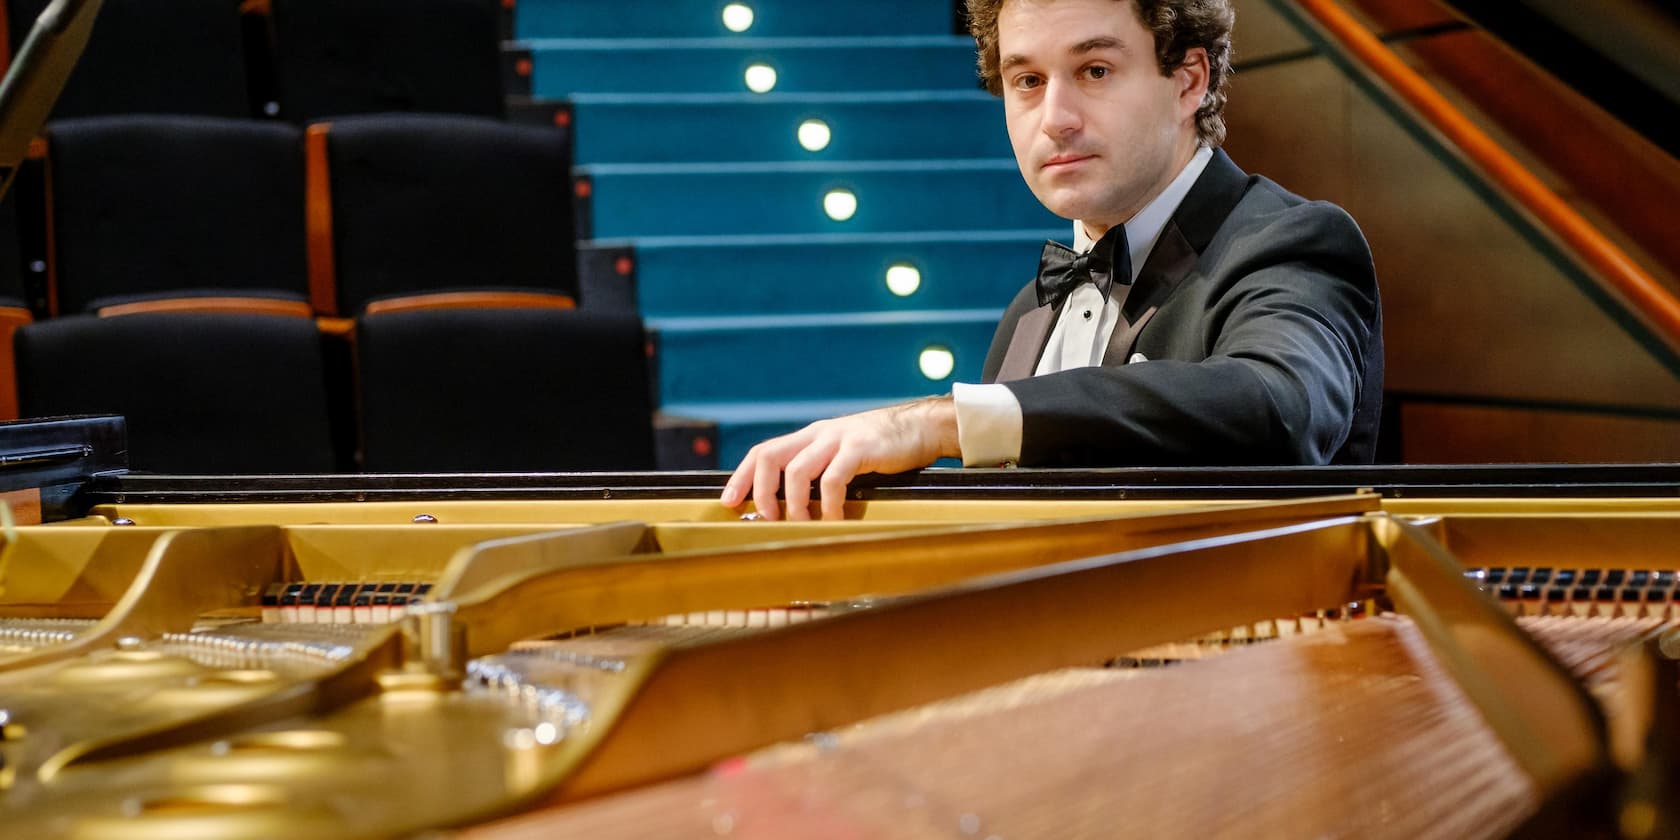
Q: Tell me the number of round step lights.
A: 6